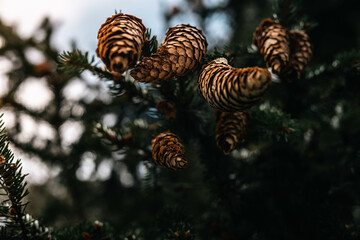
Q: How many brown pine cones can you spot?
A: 7